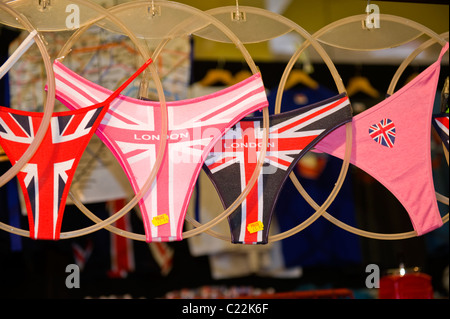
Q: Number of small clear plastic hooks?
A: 4